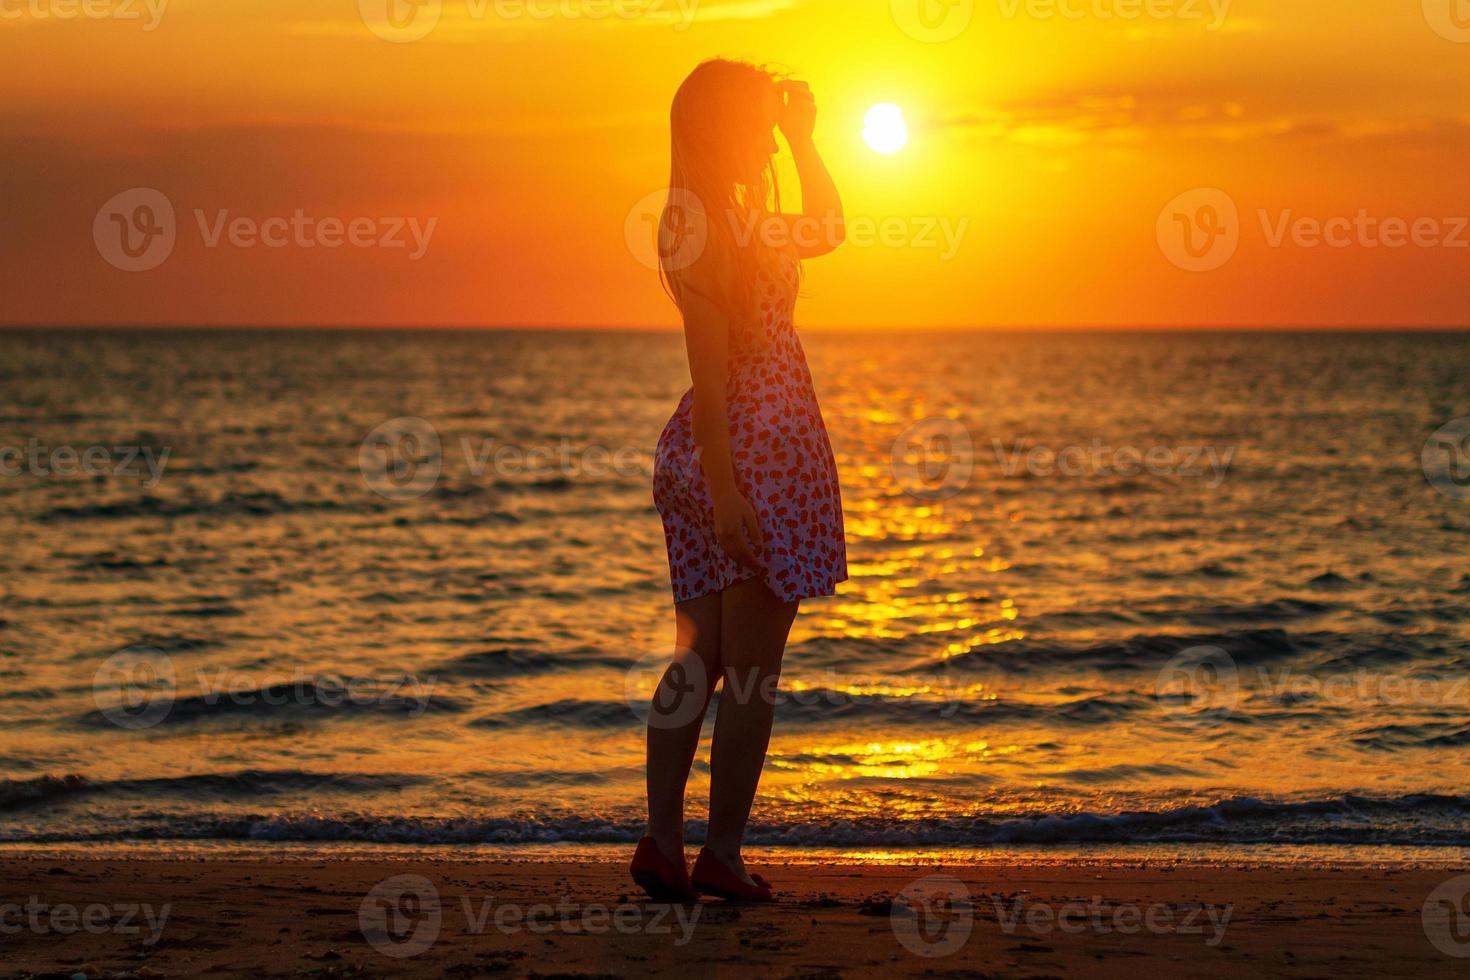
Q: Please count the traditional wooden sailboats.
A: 0